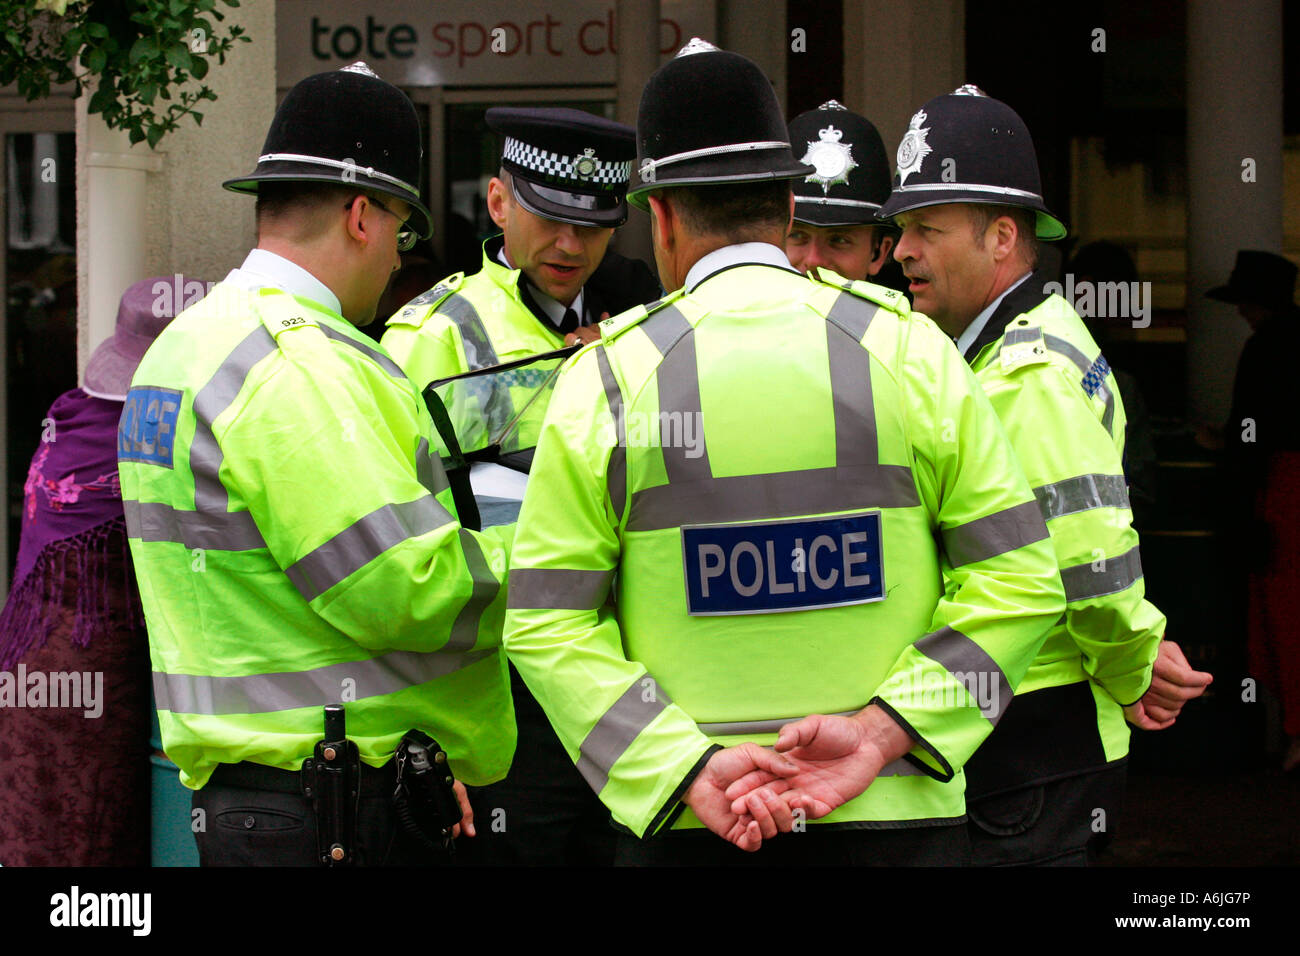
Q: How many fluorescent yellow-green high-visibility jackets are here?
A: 4